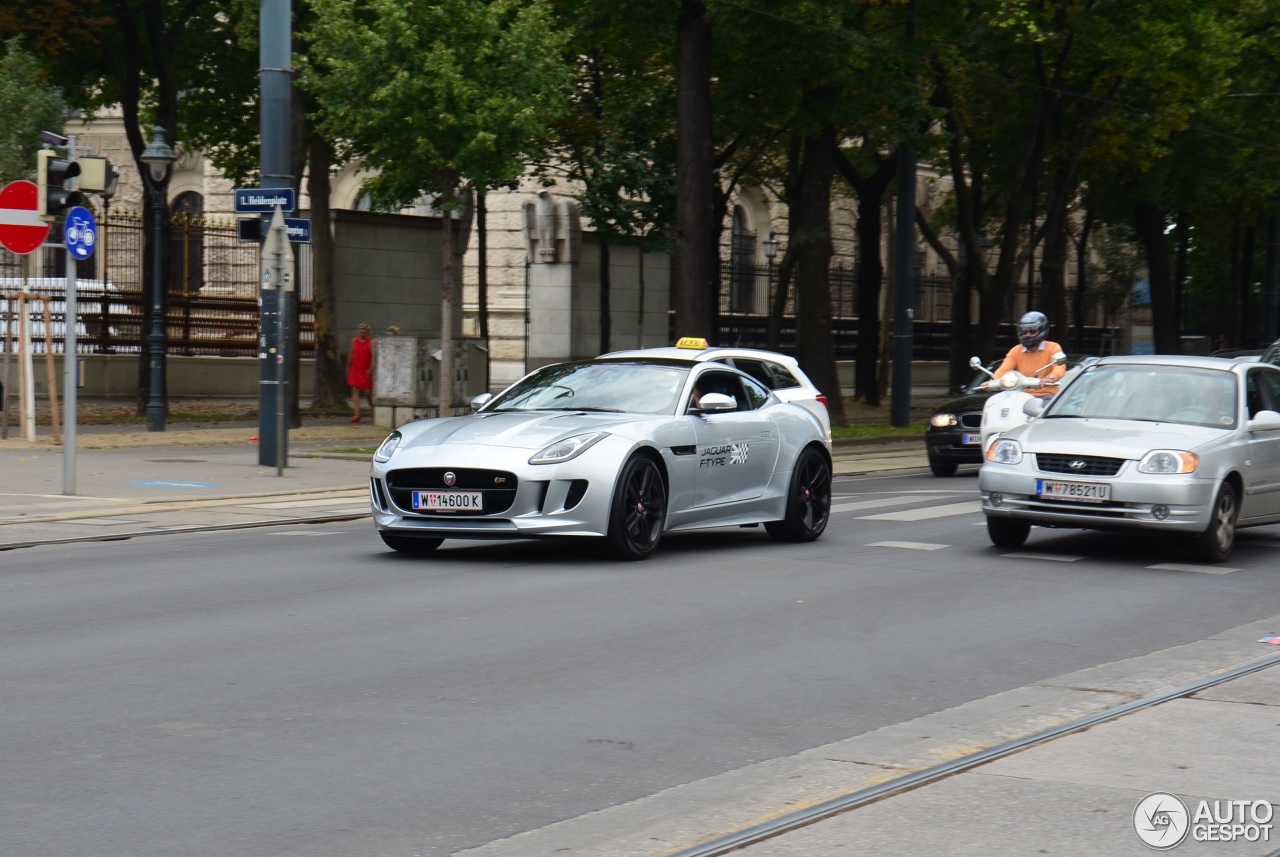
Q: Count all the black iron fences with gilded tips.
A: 1